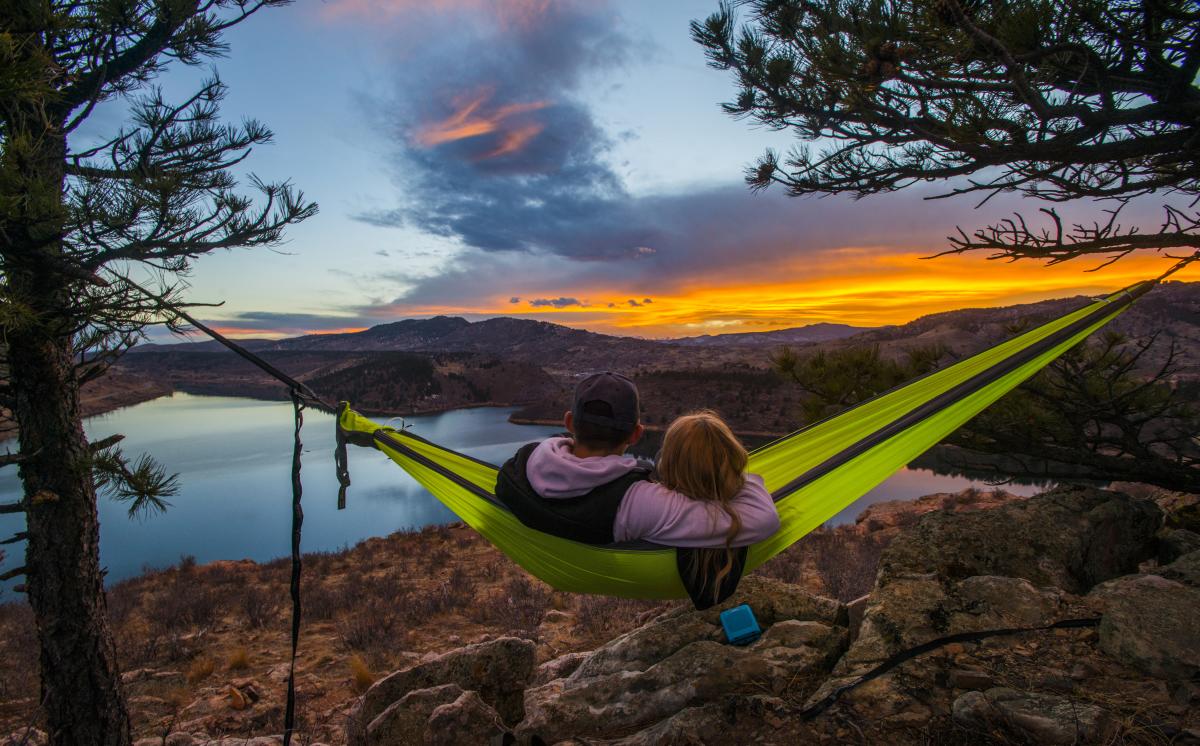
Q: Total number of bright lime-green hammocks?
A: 1